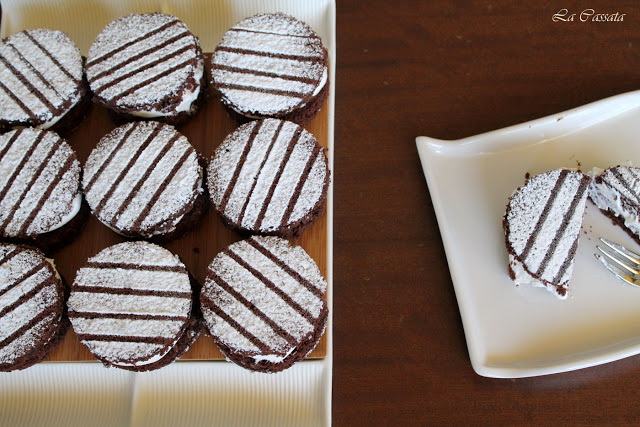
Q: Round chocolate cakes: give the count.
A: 9